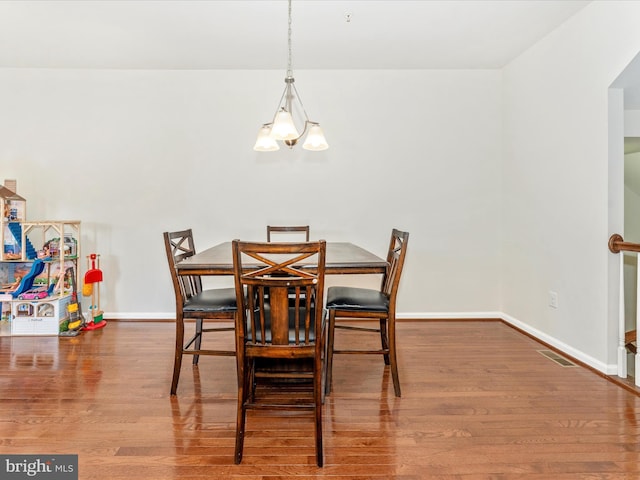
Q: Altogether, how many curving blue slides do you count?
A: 1